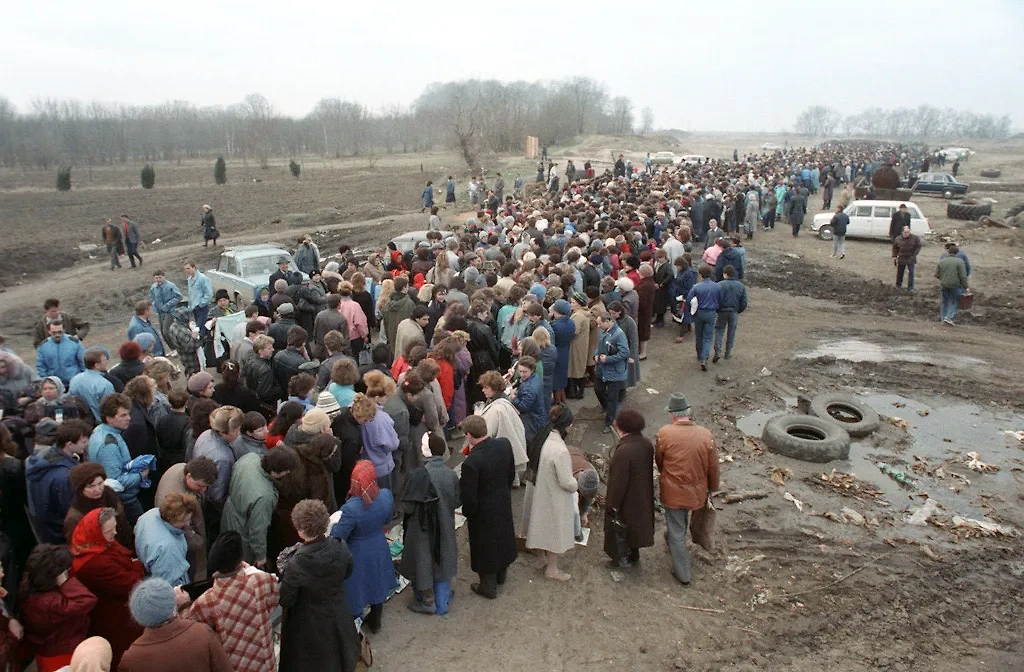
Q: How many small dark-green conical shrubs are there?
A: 4